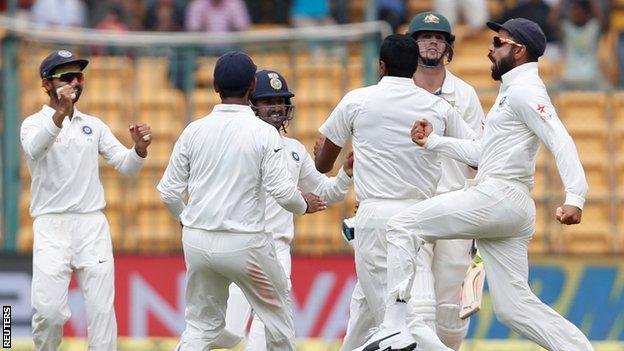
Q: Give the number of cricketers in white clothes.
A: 6